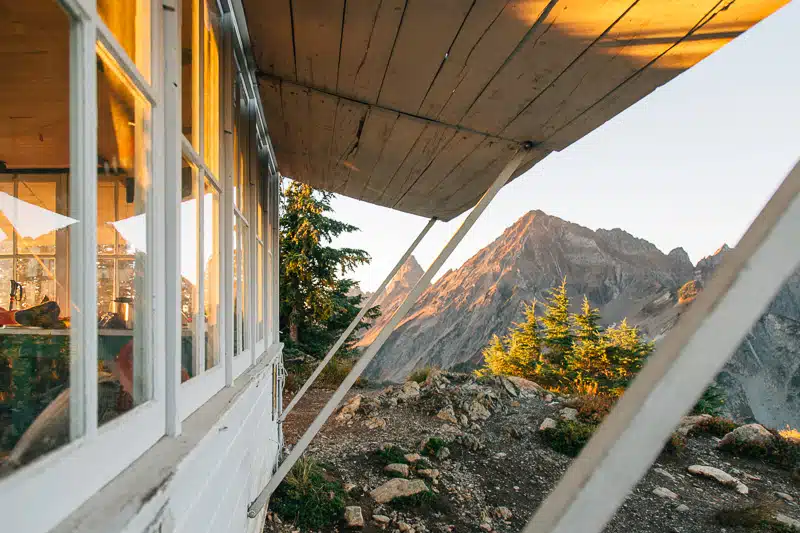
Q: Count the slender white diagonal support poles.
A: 3